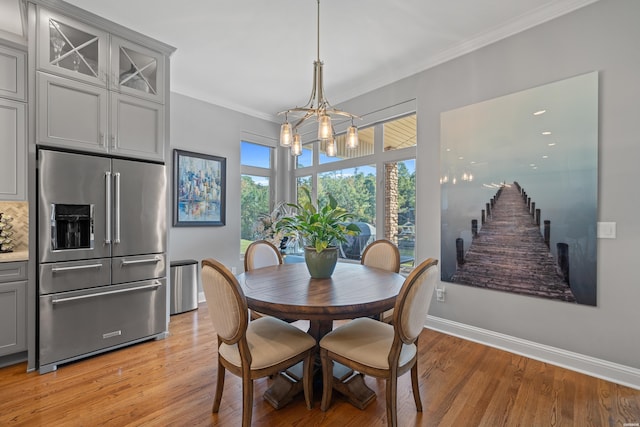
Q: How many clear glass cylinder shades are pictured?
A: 5